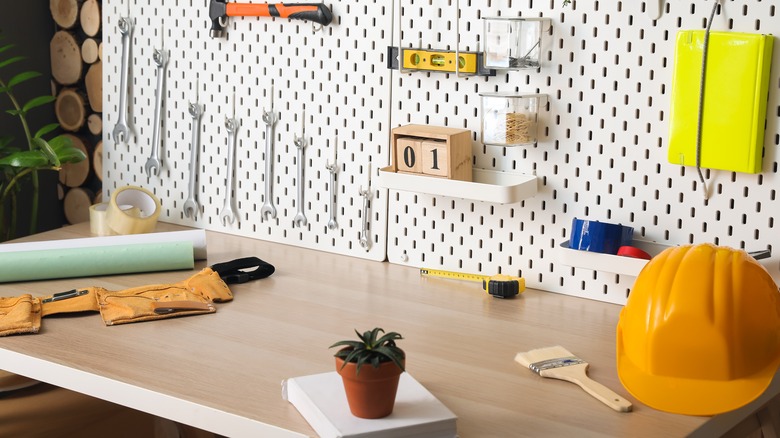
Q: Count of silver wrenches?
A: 8